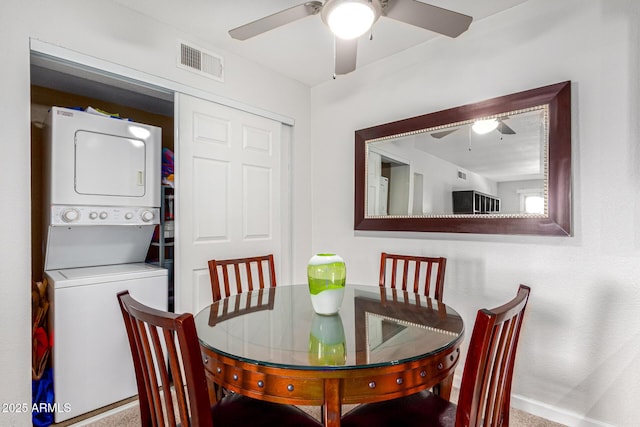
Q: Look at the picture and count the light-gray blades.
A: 3